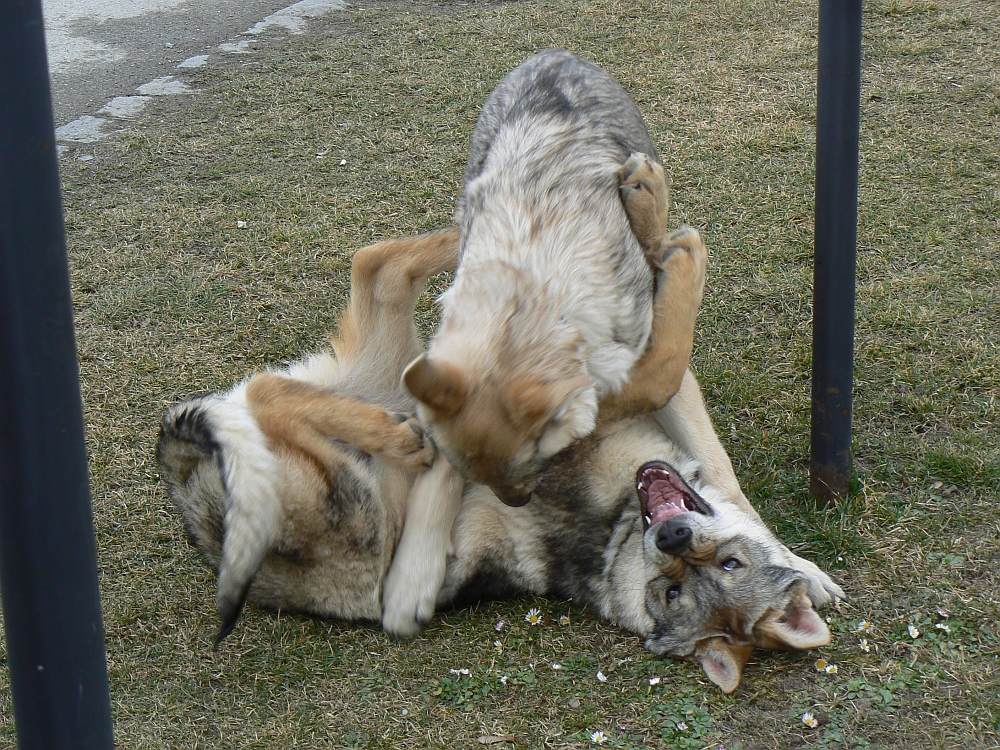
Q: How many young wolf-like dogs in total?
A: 2